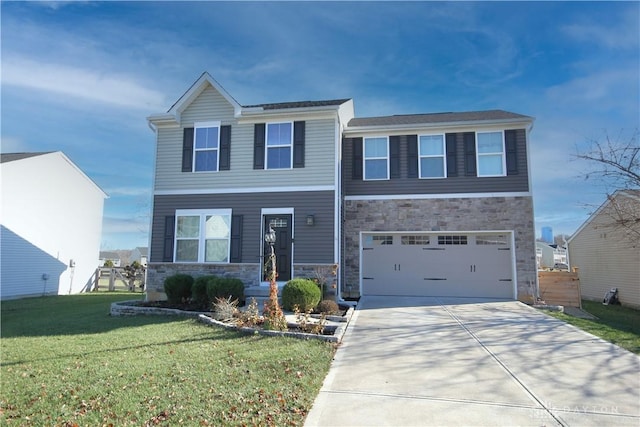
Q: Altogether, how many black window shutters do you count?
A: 12